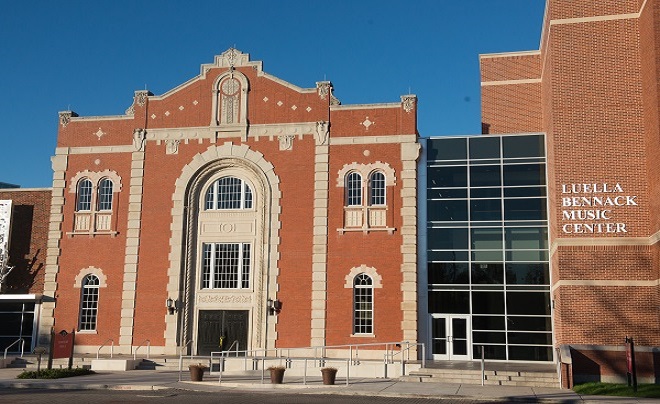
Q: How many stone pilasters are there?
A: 4